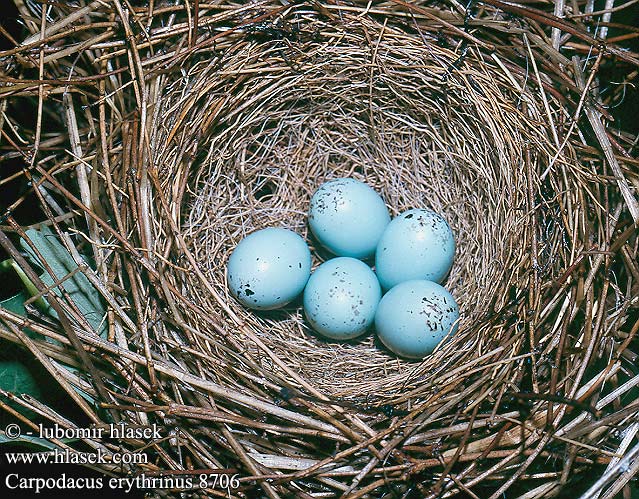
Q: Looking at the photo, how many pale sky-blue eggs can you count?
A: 5